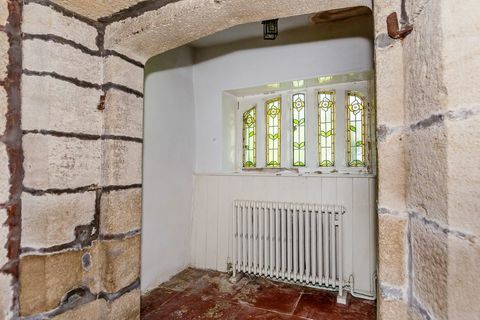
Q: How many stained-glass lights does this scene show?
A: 5